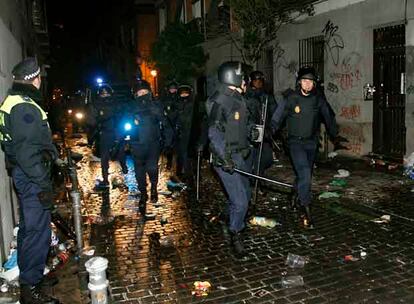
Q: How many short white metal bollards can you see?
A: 1